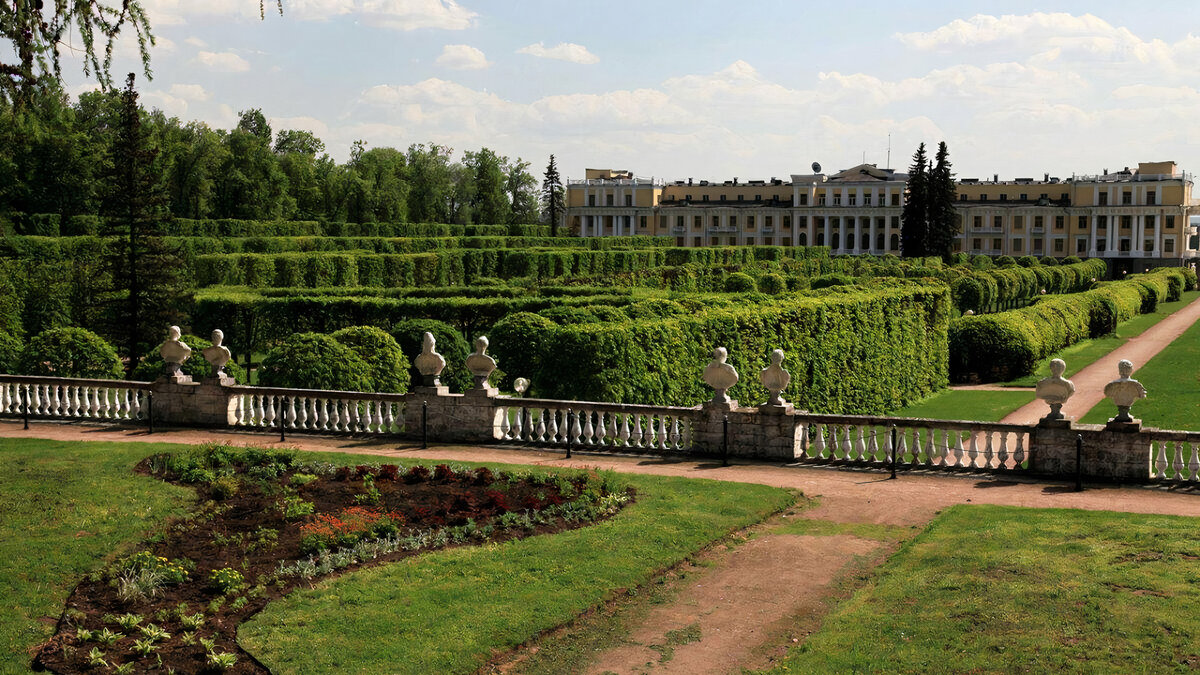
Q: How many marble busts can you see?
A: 8